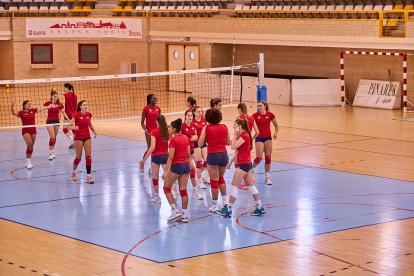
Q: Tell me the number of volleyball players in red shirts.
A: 15